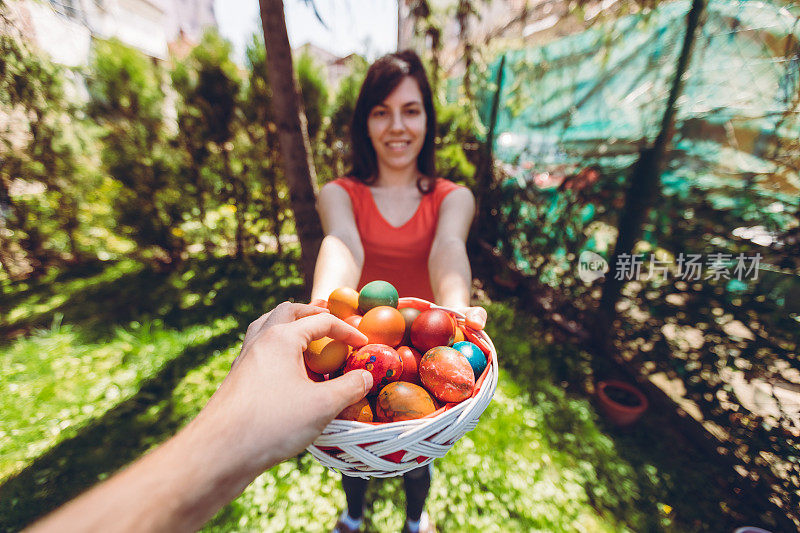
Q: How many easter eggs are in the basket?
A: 14